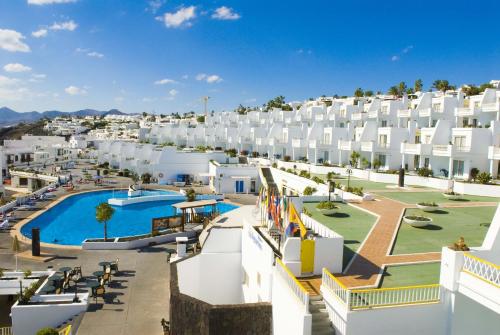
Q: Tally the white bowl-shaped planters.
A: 4